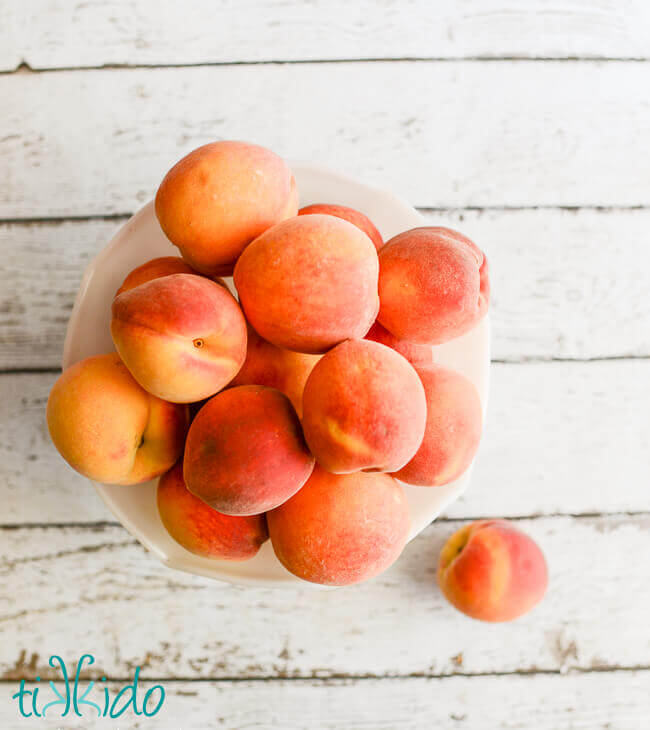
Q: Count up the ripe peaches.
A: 15